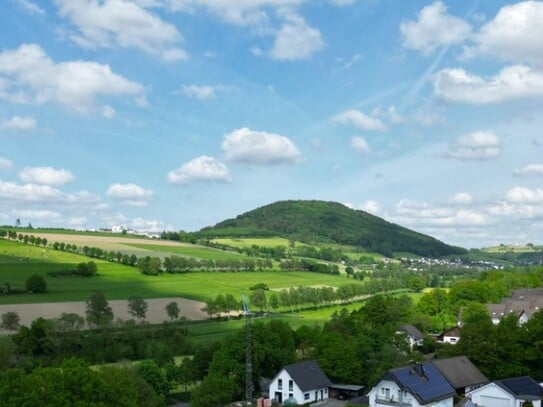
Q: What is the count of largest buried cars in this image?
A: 0